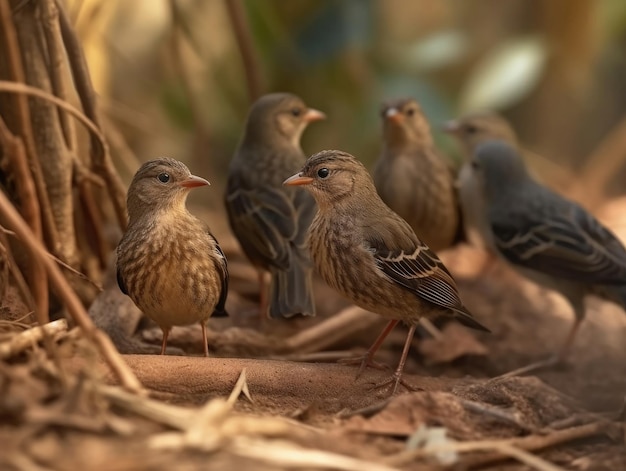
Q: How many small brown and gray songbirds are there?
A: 6